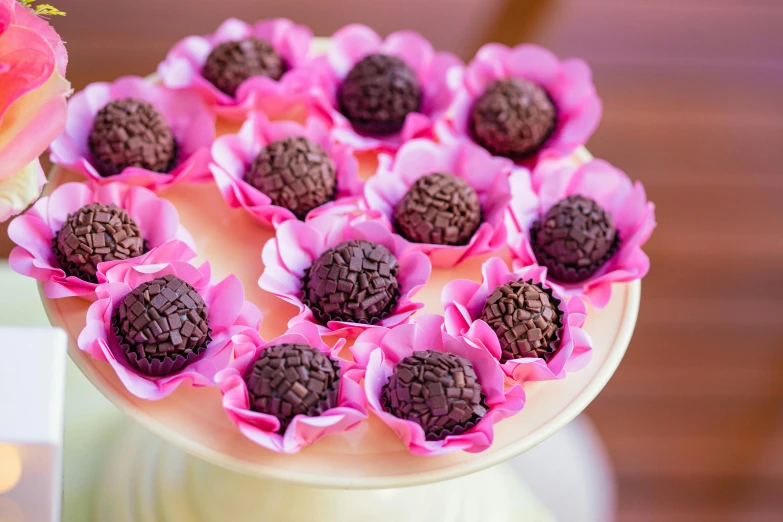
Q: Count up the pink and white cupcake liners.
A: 13